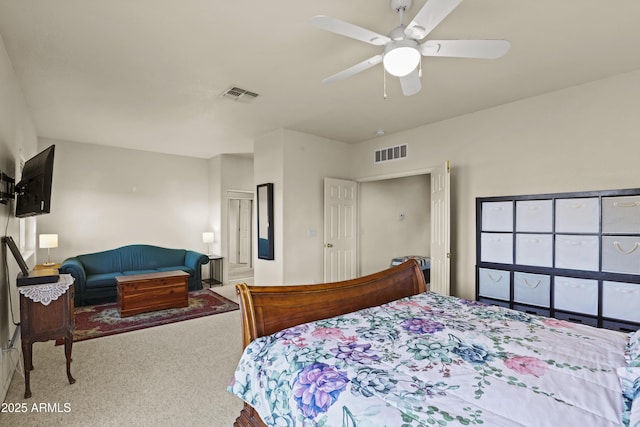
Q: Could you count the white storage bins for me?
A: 12